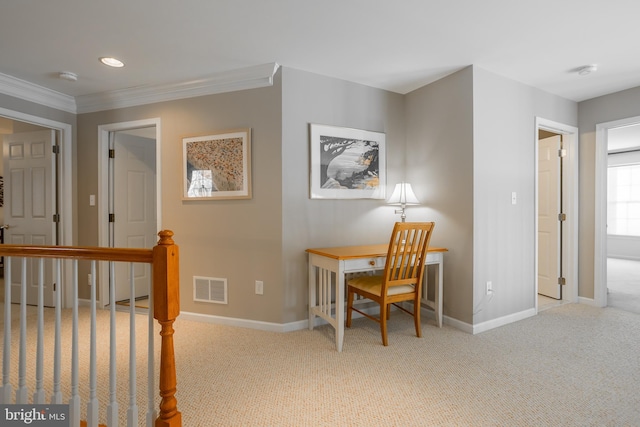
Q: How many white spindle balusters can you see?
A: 9